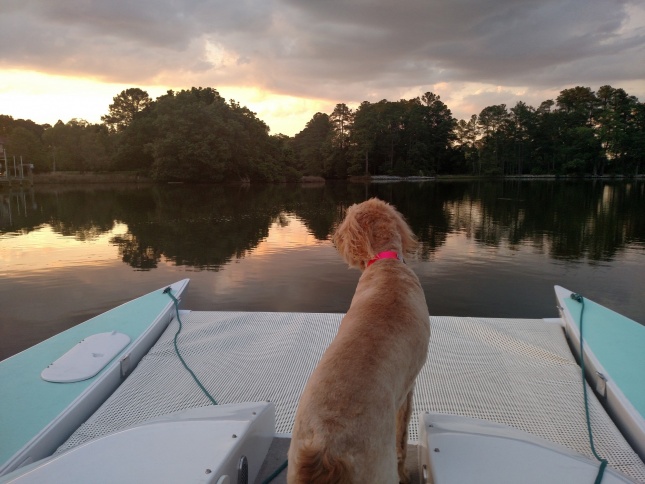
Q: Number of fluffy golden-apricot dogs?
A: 1